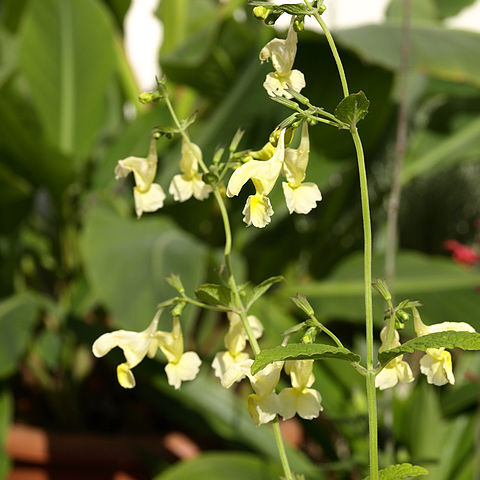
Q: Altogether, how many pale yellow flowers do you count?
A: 12